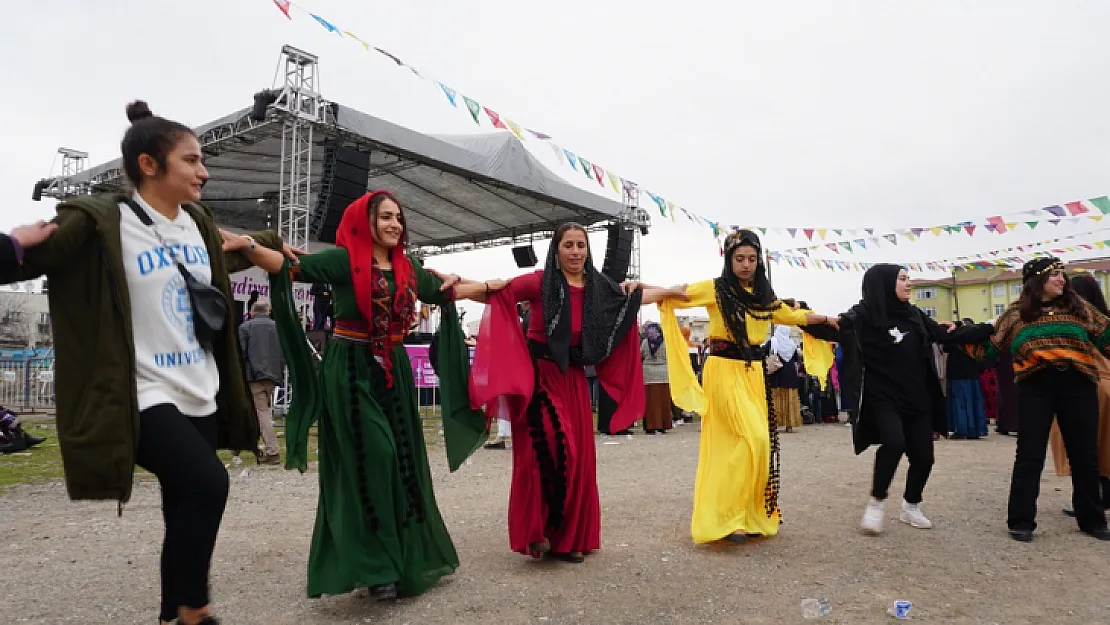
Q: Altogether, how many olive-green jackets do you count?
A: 1